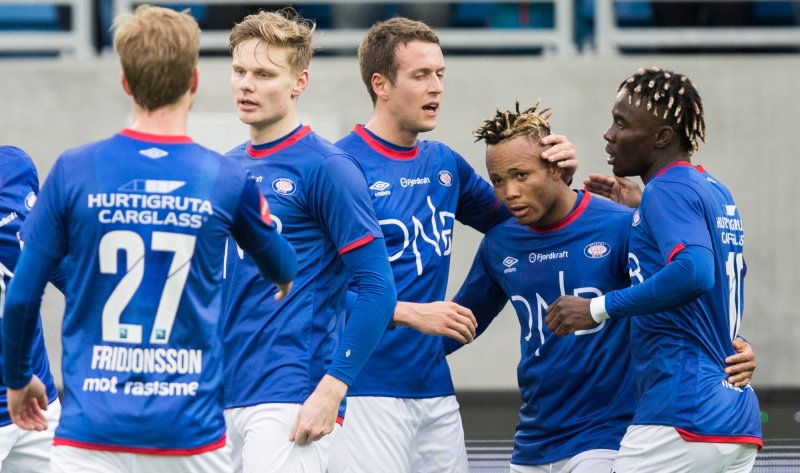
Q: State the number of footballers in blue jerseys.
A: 6